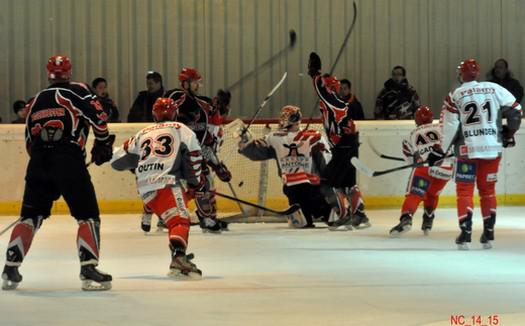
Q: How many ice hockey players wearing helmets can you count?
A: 7